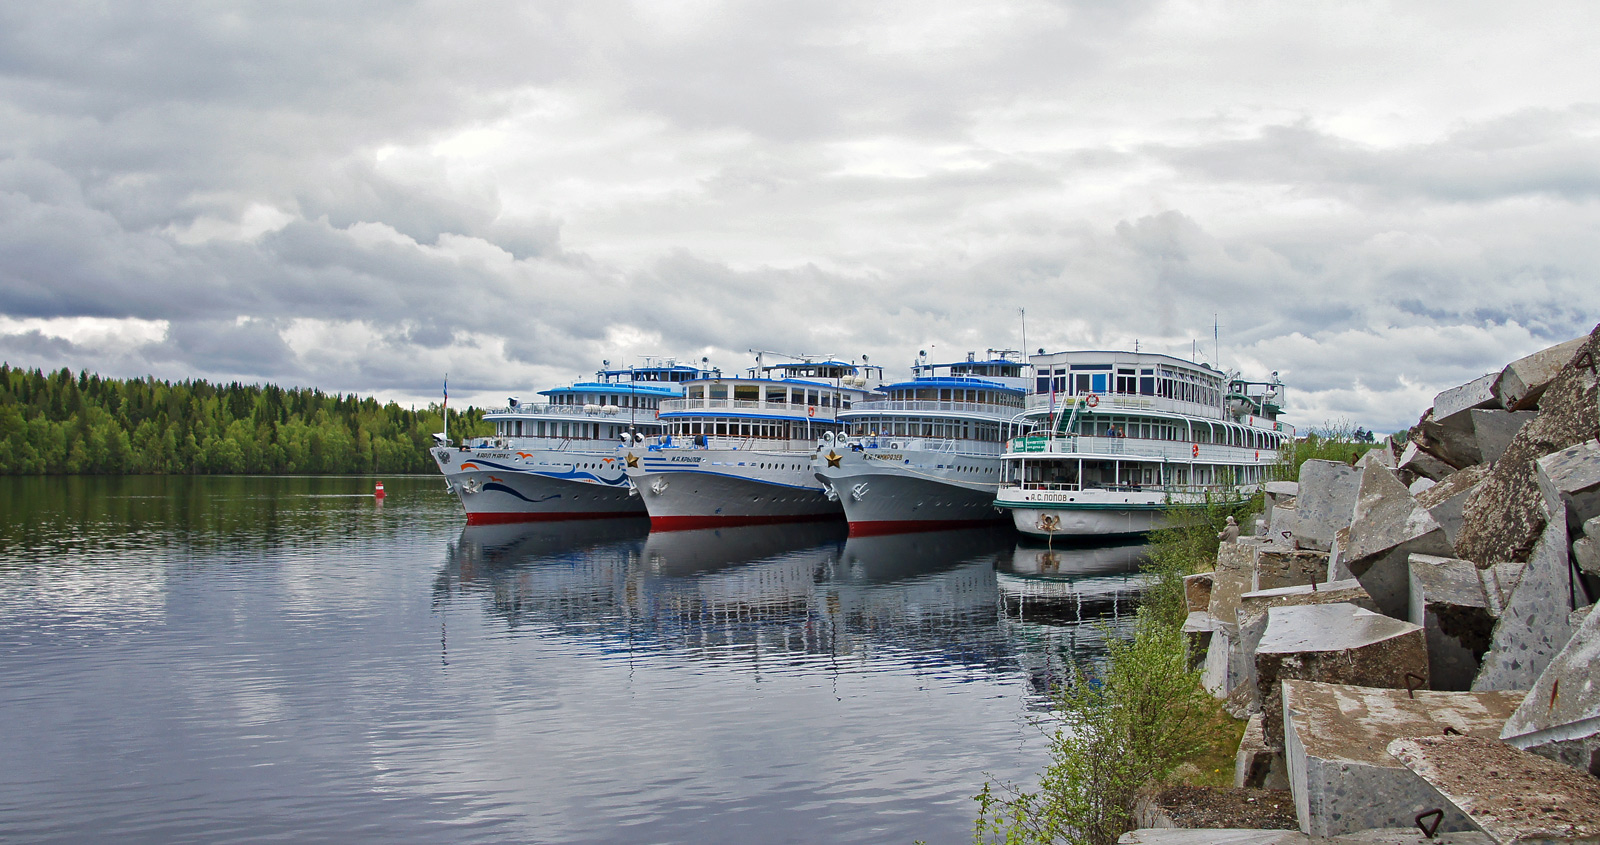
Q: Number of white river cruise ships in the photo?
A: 4